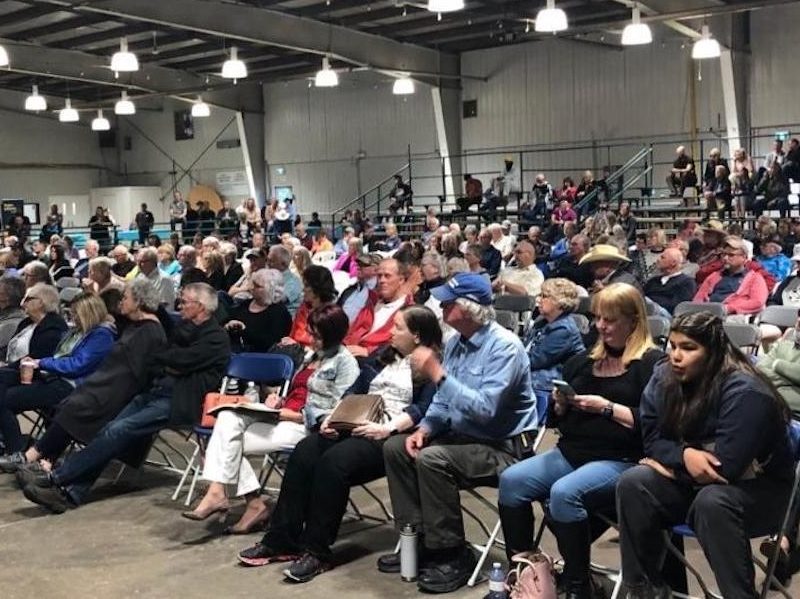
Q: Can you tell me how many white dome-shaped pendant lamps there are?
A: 14